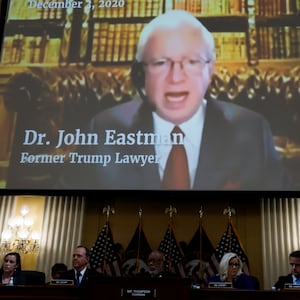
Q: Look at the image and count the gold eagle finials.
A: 3